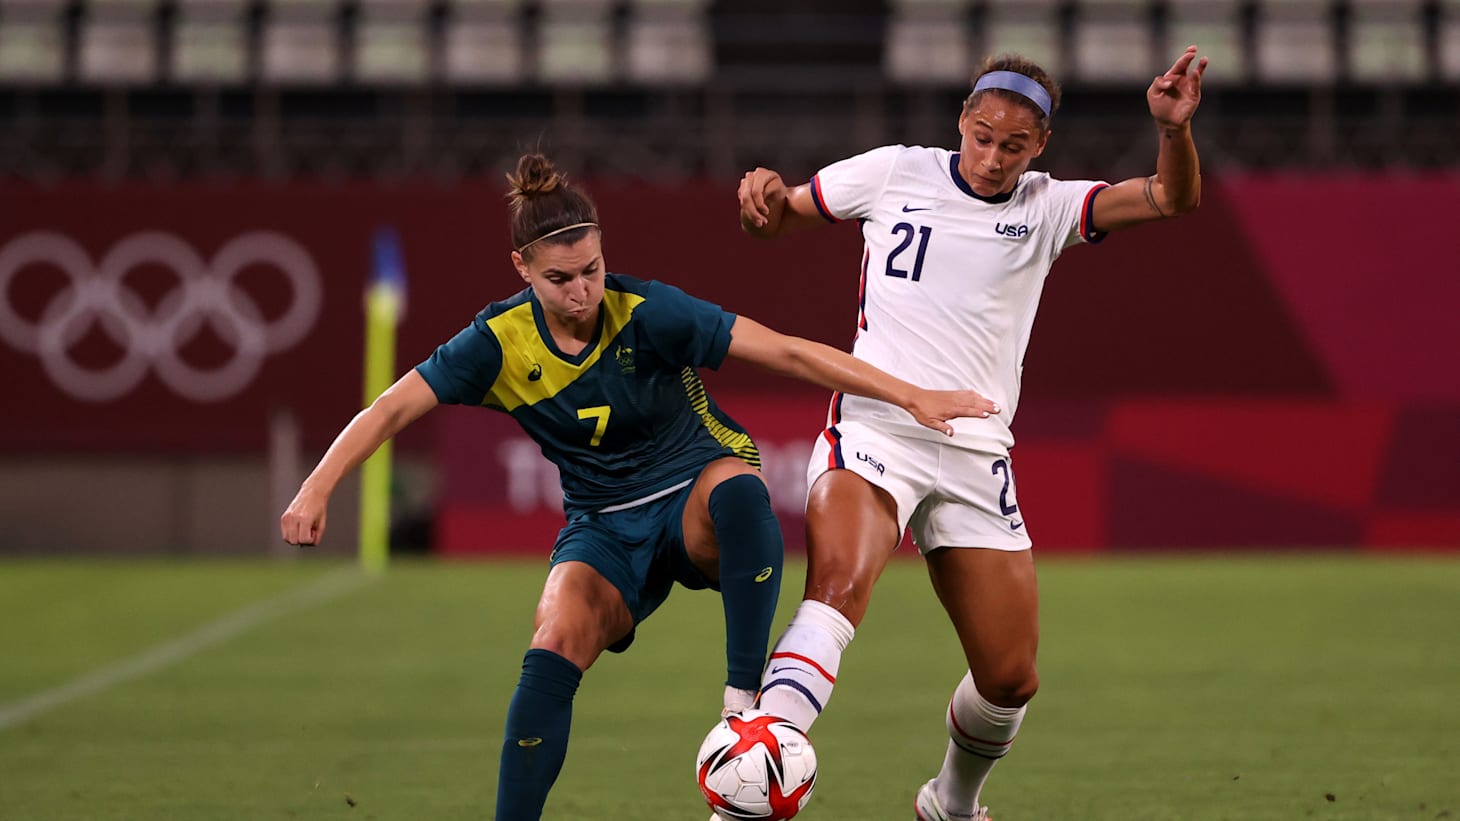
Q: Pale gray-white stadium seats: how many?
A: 15